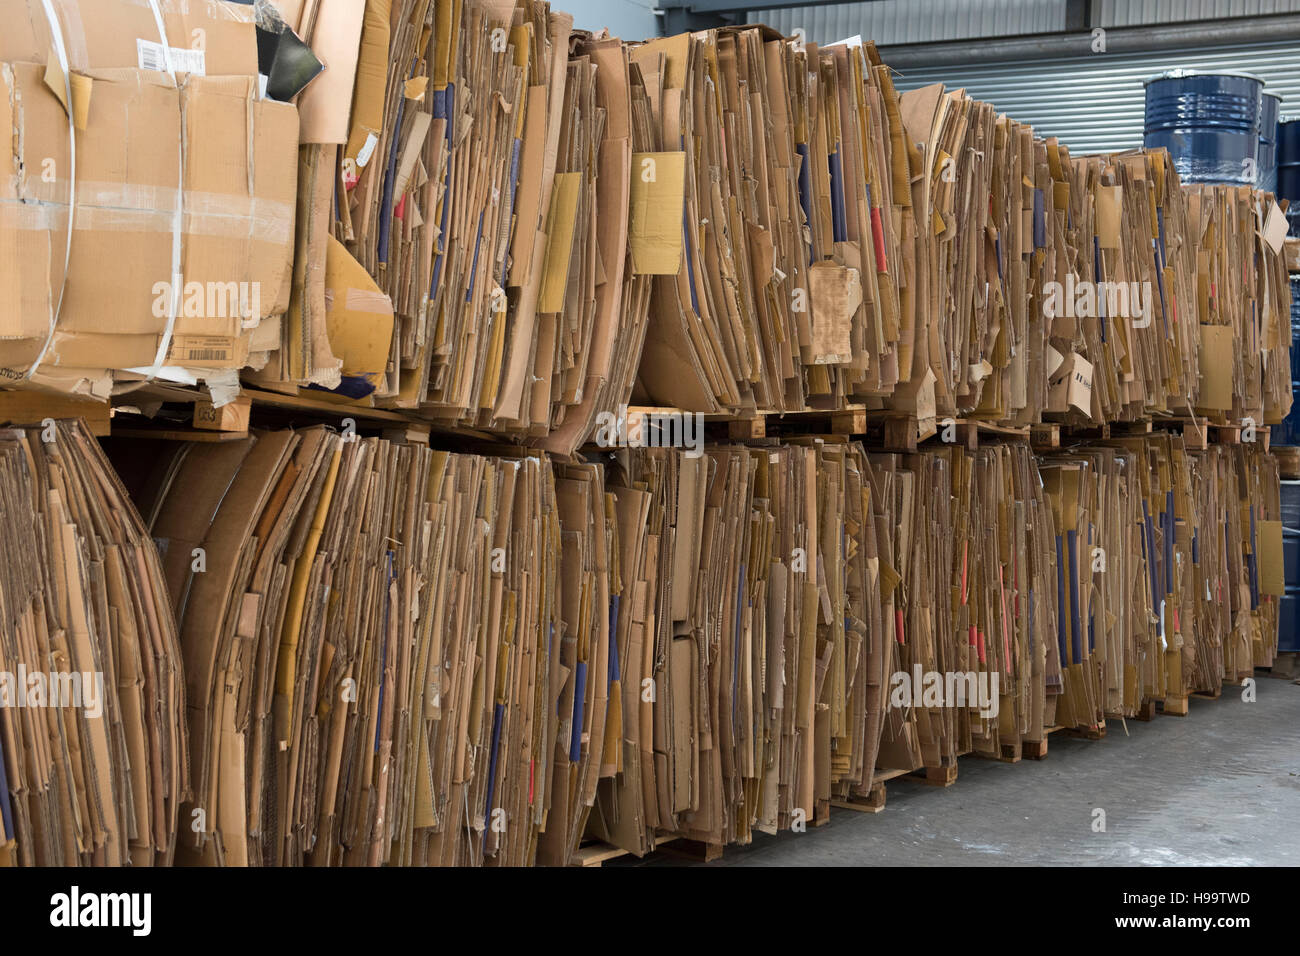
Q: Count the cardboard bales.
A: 12